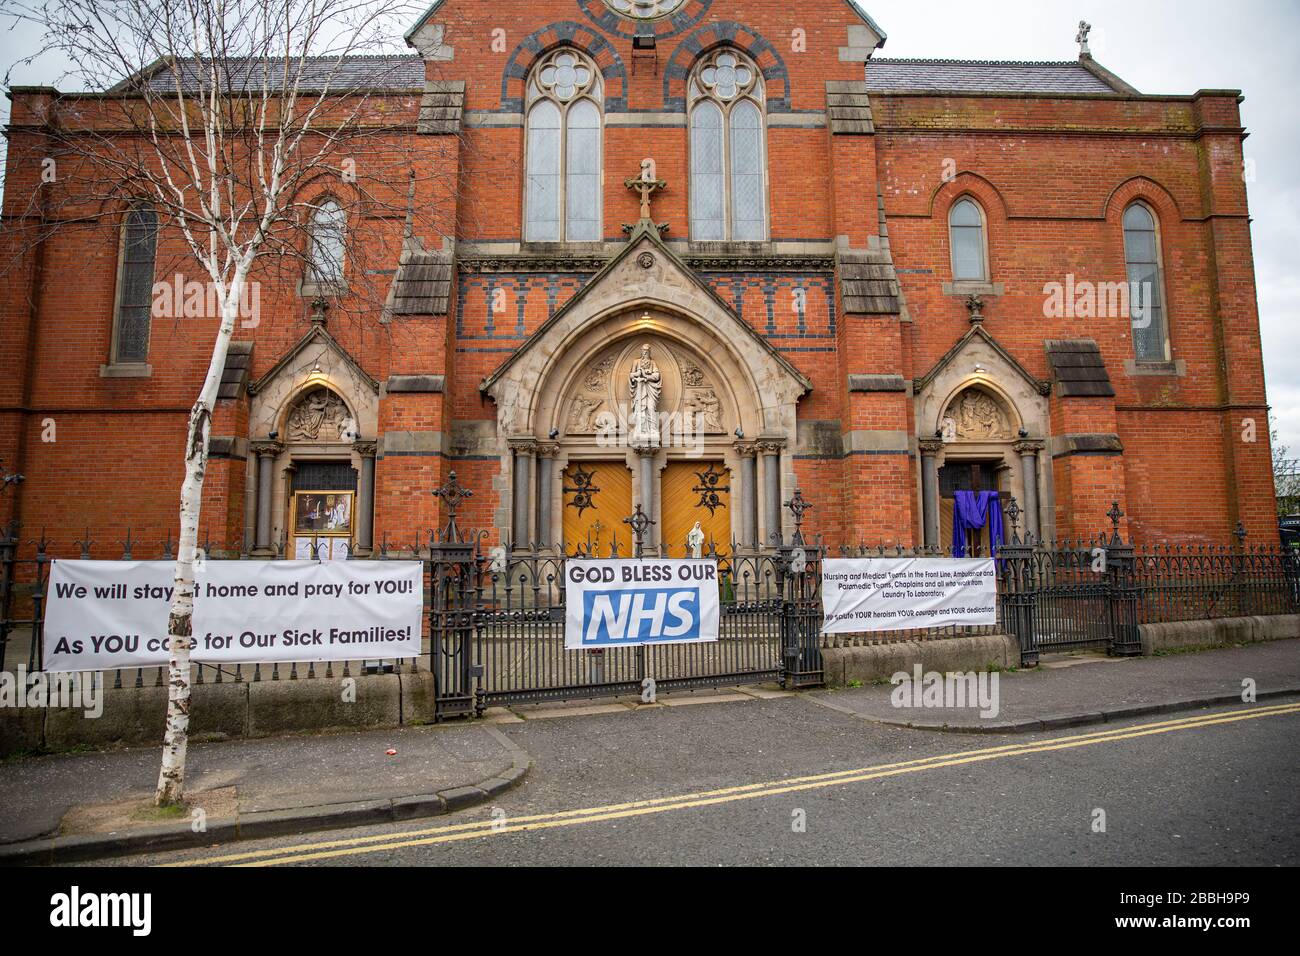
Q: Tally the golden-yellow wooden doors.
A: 2